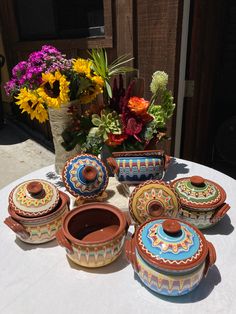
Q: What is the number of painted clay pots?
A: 5